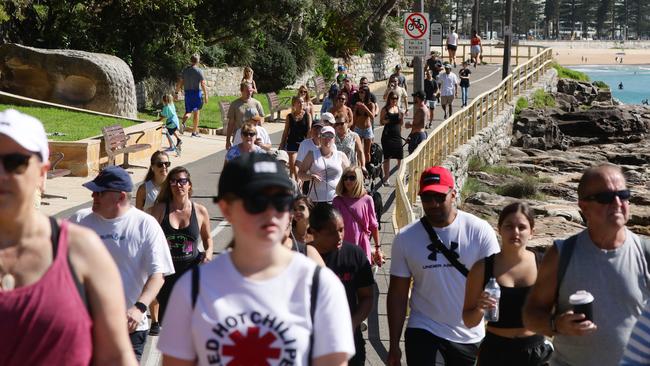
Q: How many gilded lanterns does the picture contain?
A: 0